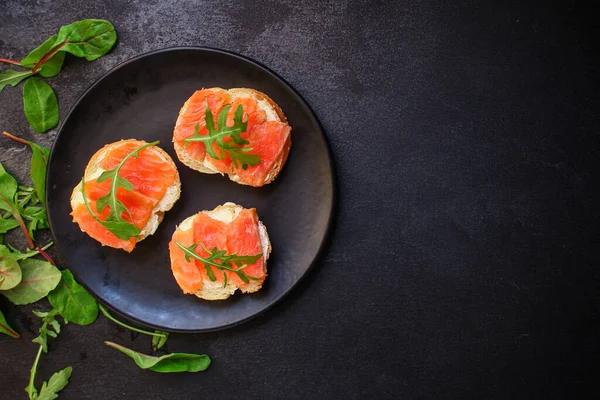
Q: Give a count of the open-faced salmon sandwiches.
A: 3